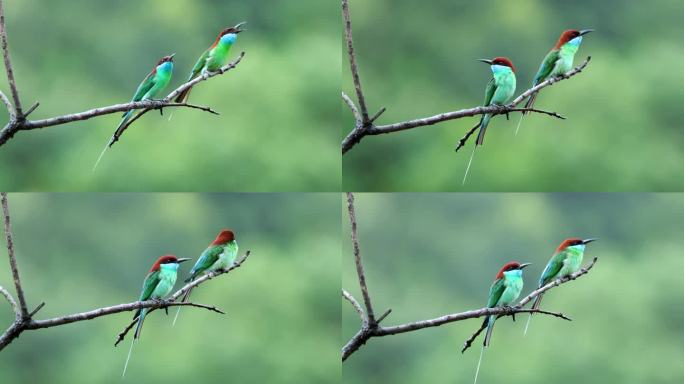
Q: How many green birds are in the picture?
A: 8